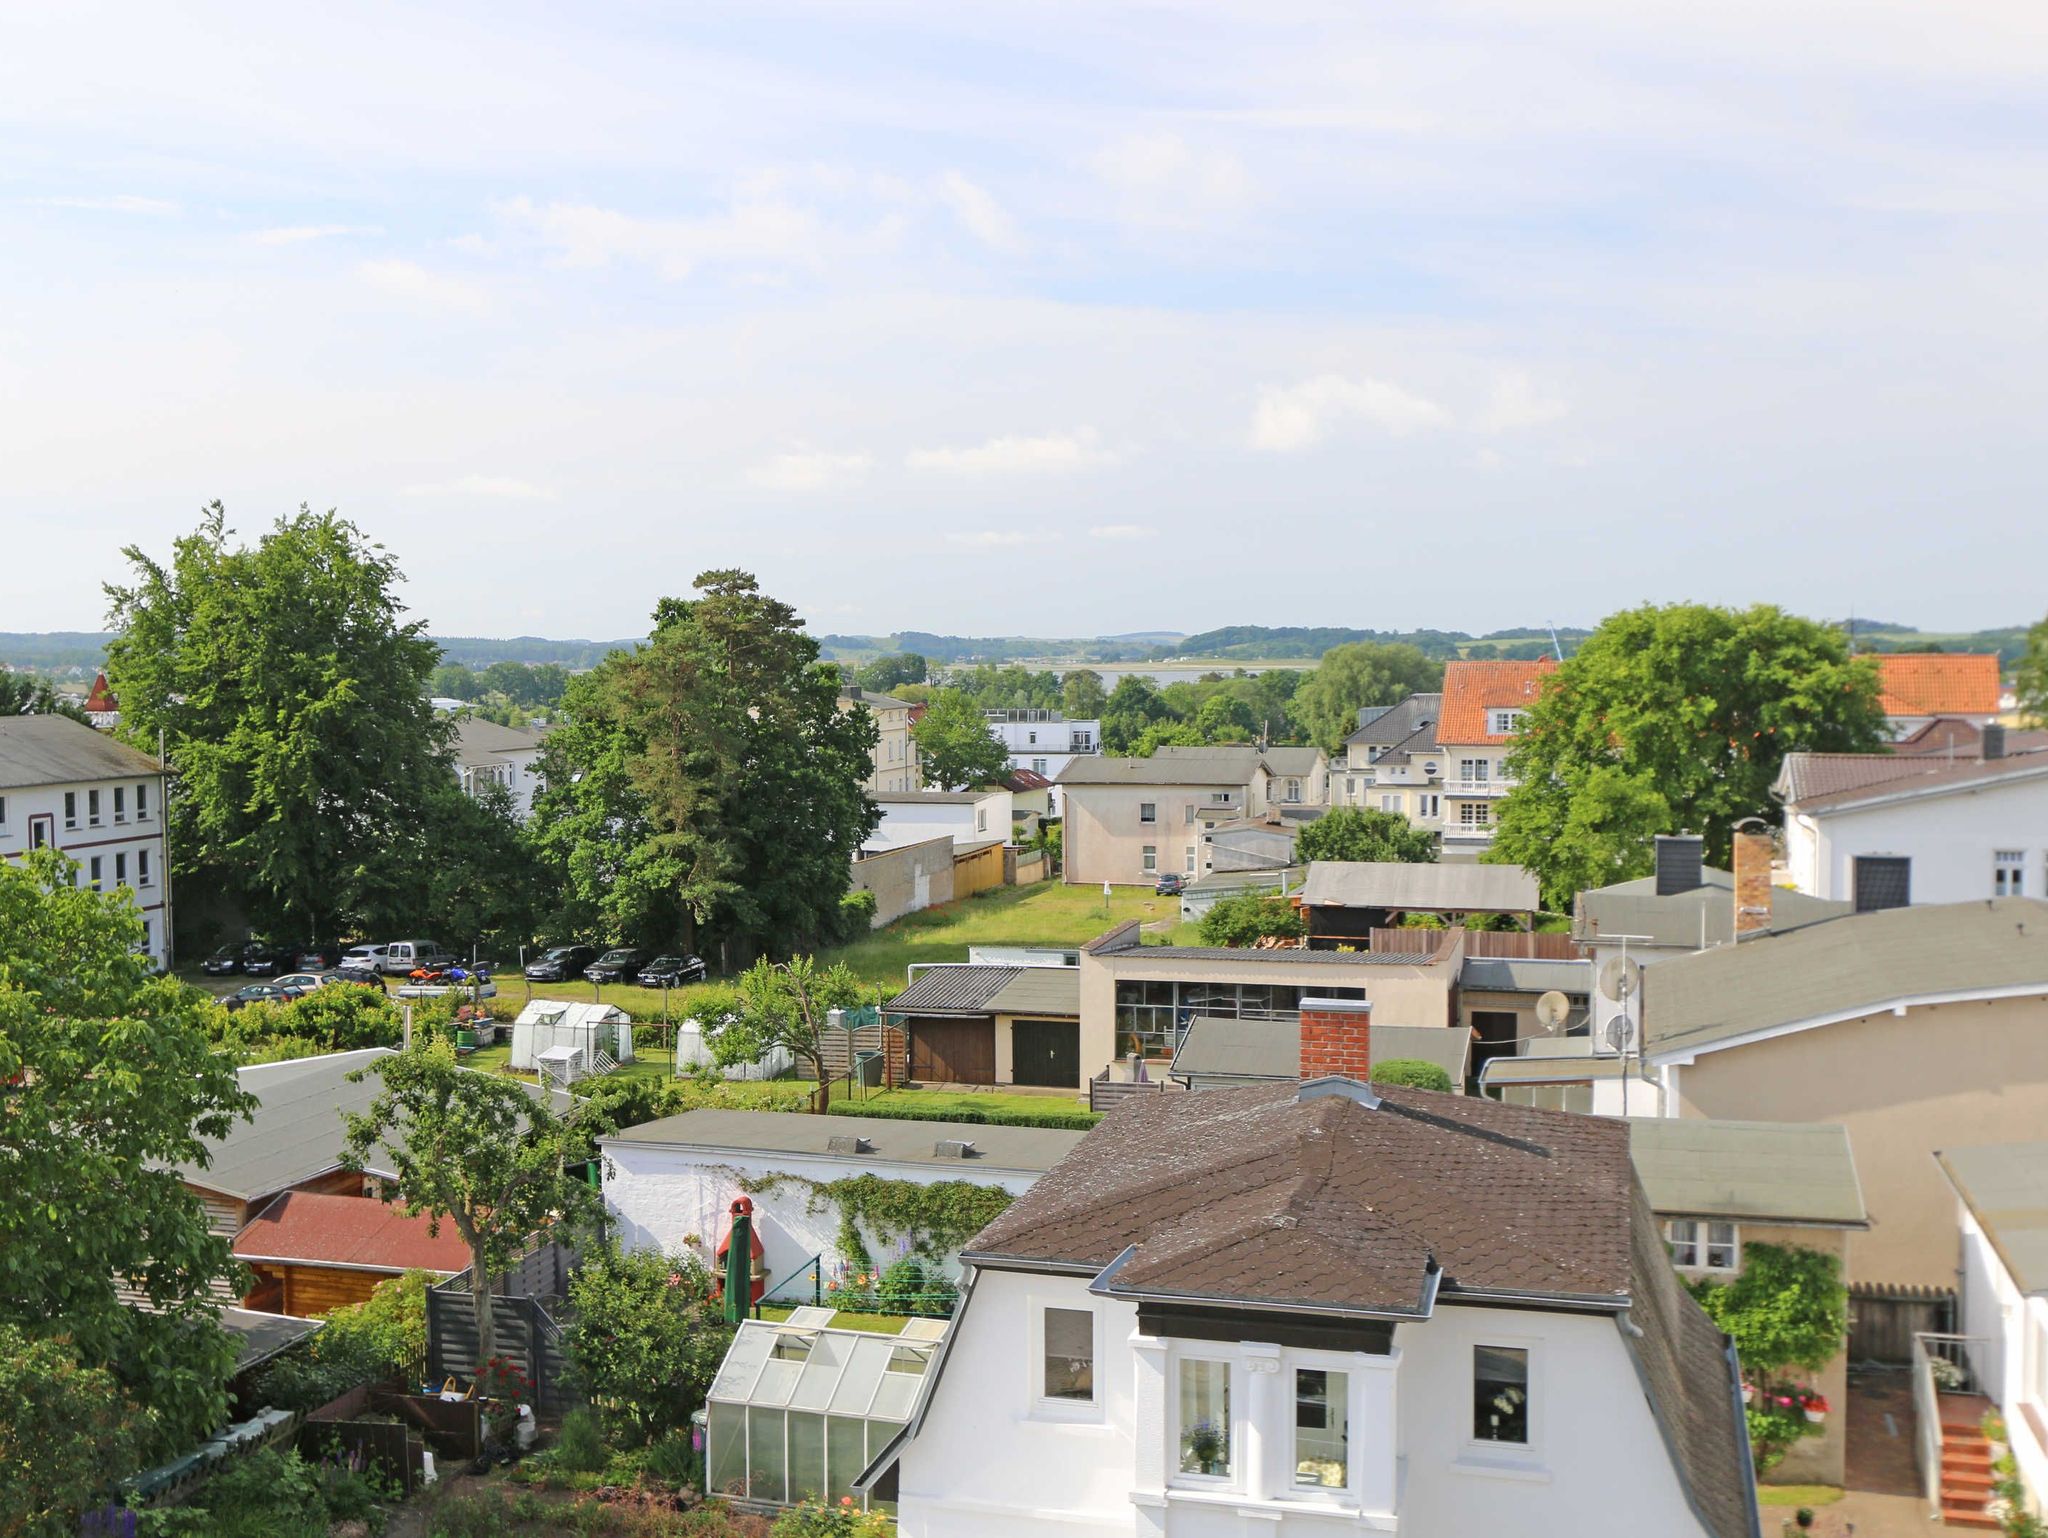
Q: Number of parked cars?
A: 12